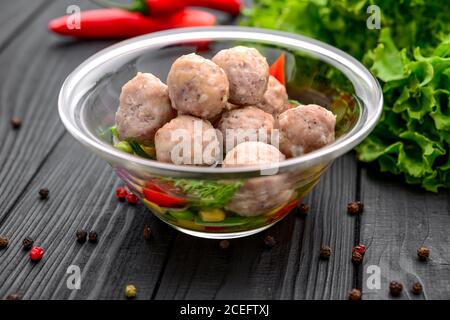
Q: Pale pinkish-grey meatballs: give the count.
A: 8